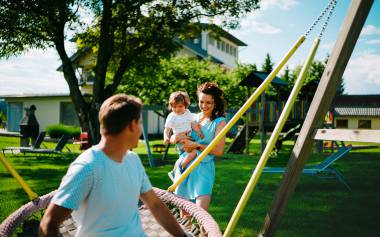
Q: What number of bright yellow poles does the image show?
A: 3